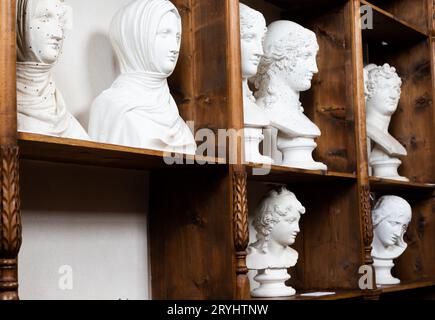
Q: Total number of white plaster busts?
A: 7